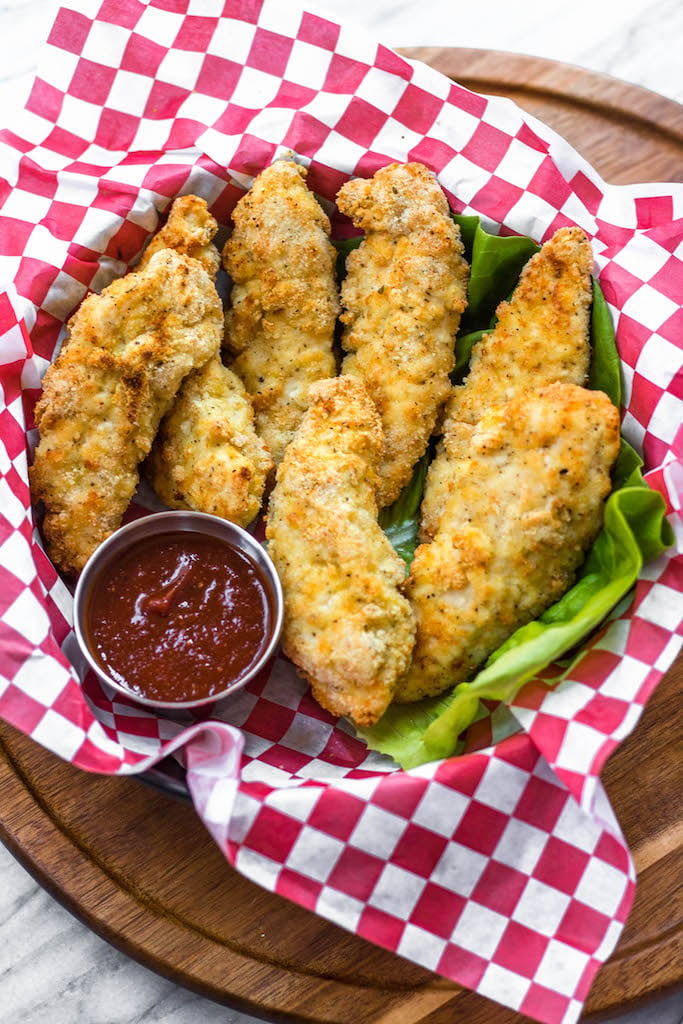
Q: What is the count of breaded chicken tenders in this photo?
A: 7